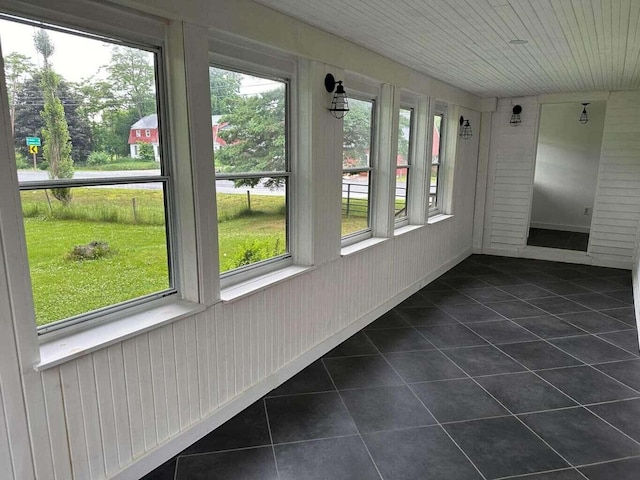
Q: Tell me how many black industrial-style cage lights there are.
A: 4